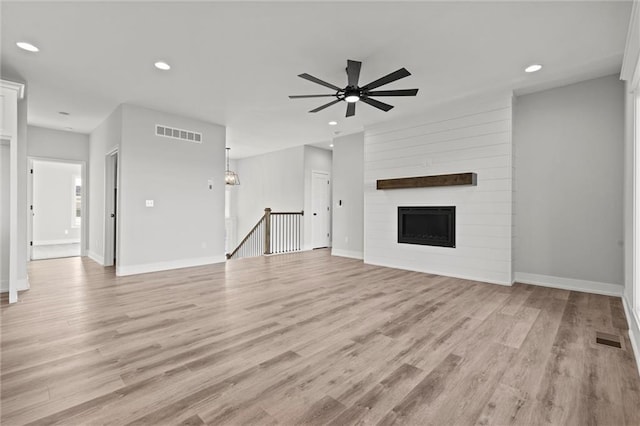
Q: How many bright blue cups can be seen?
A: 0